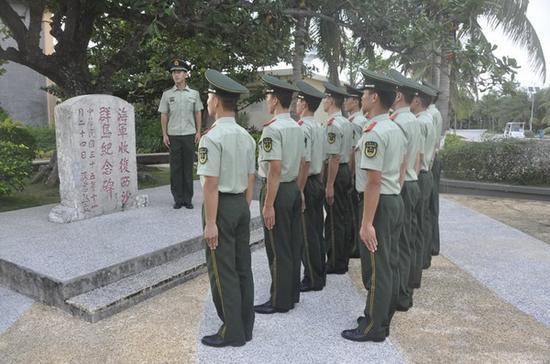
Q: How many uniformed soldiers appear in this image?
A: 10